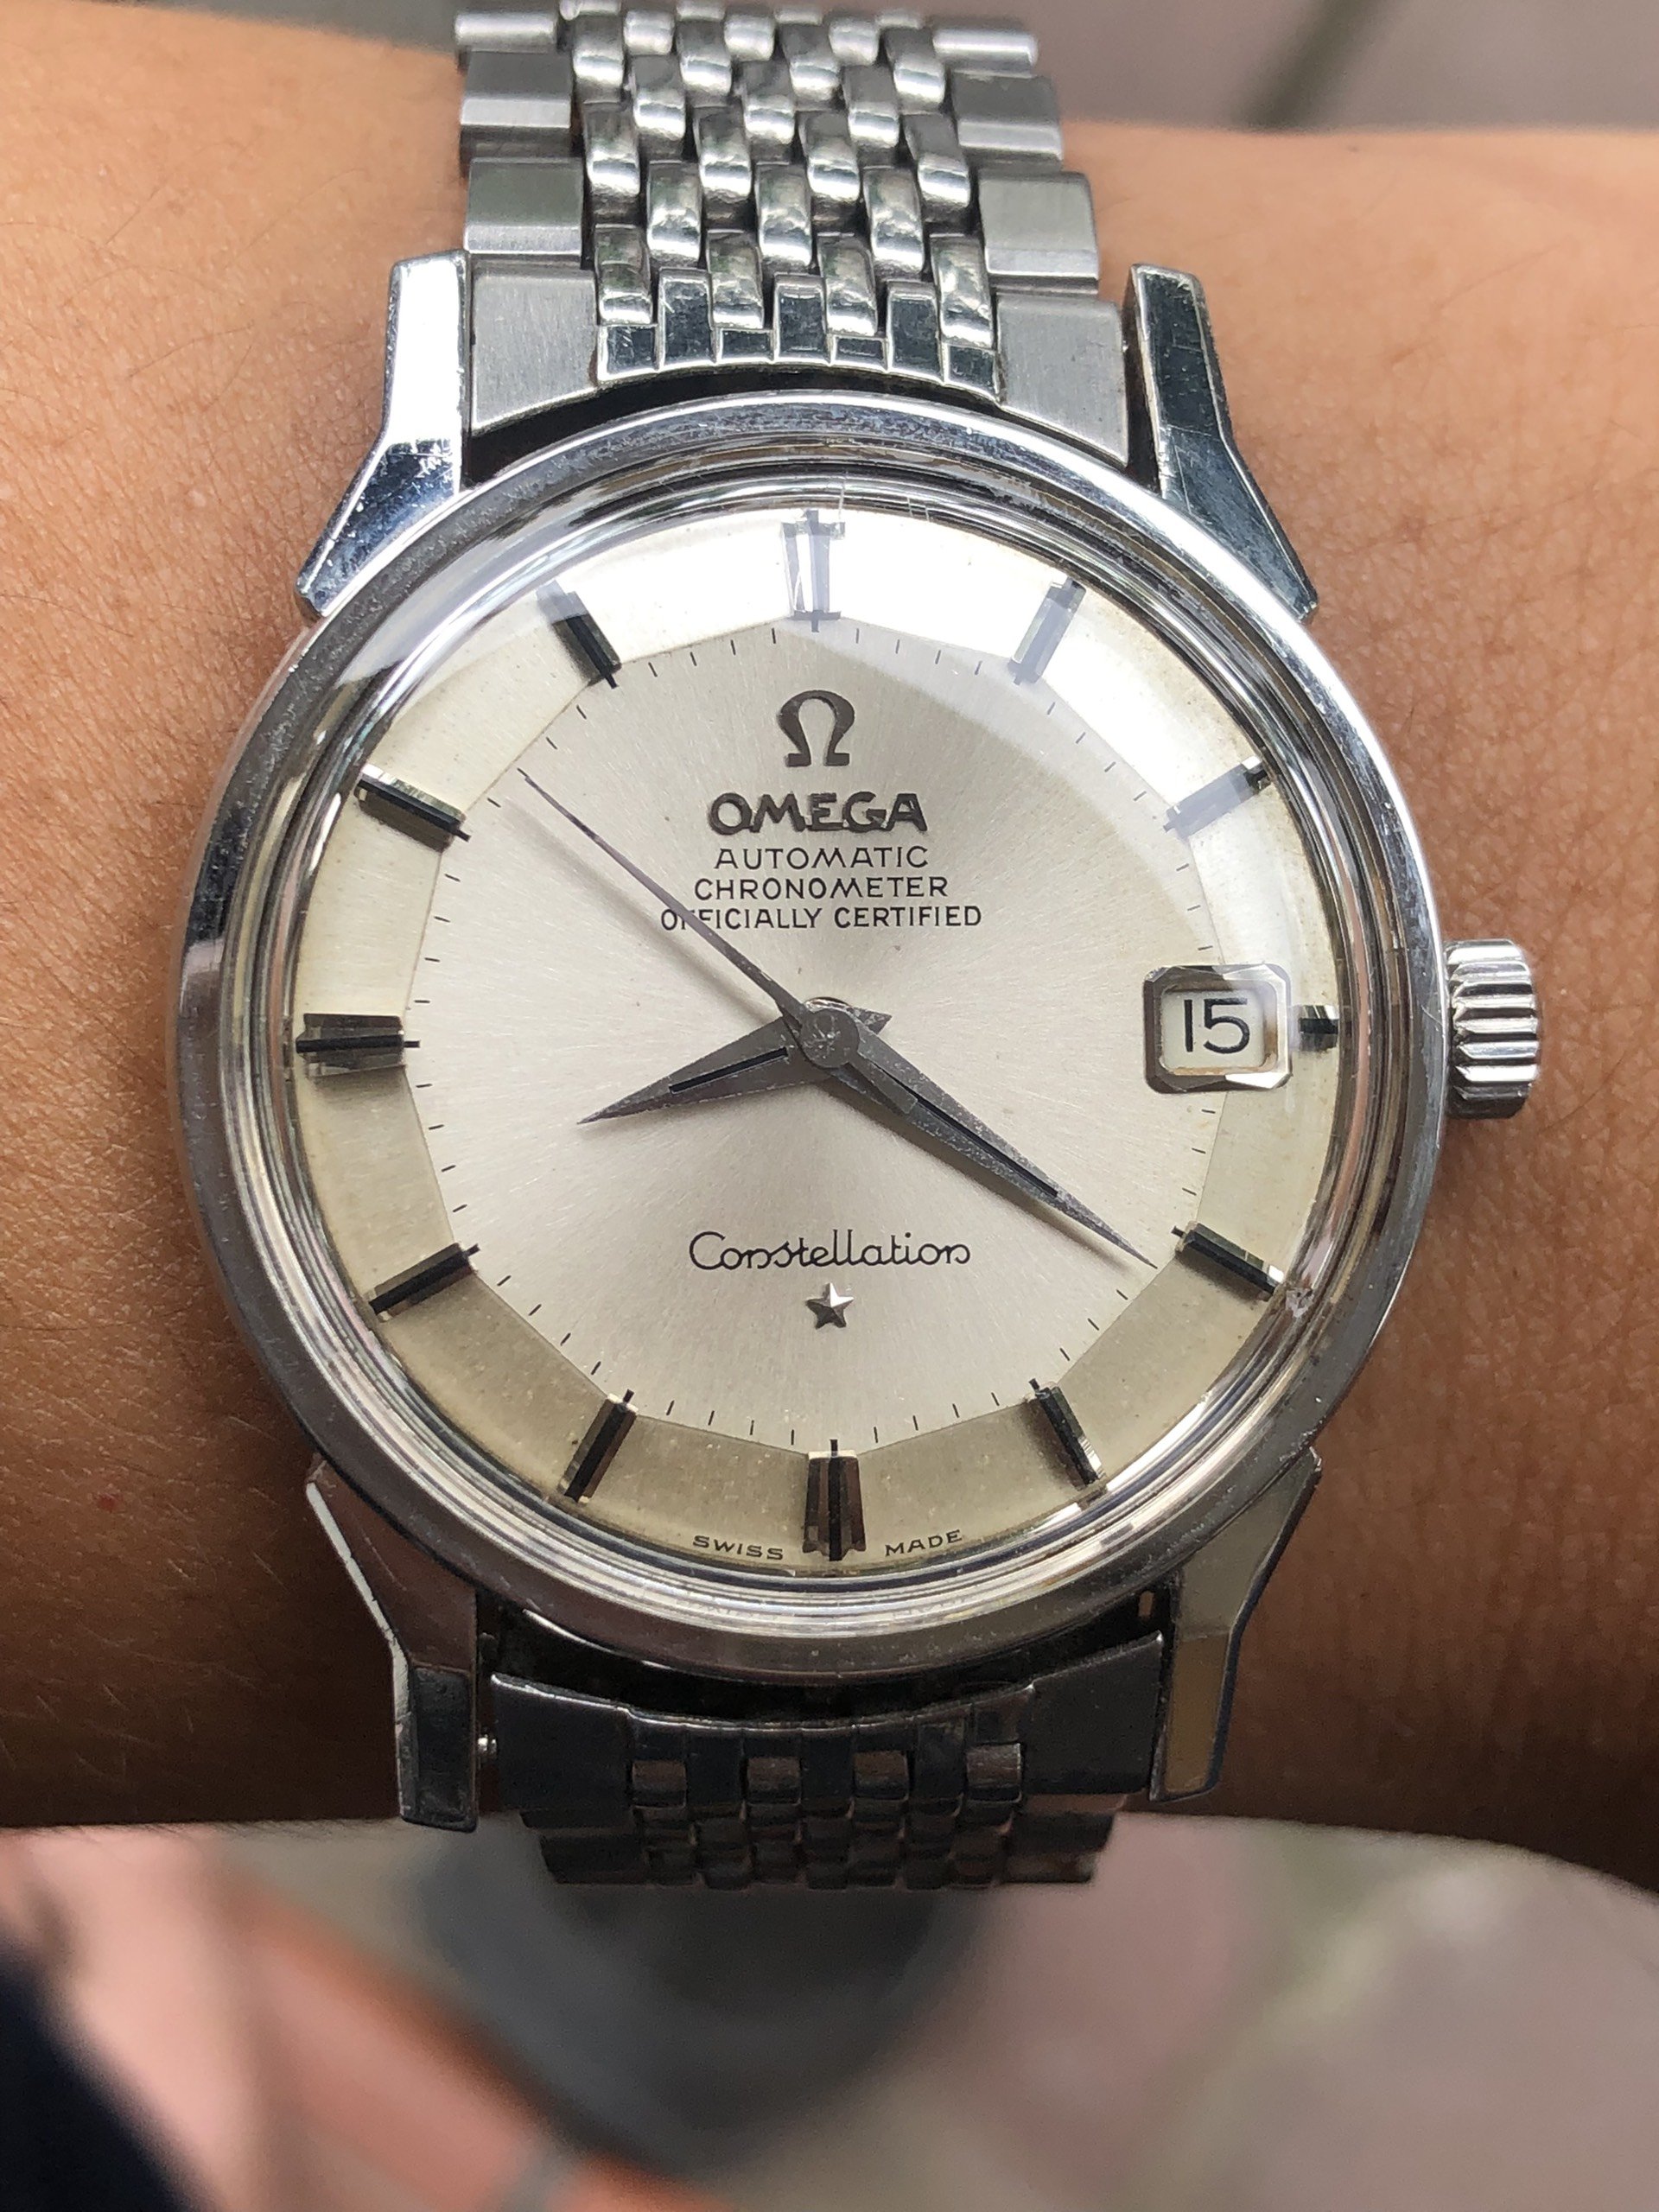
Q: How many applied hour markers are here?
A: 12